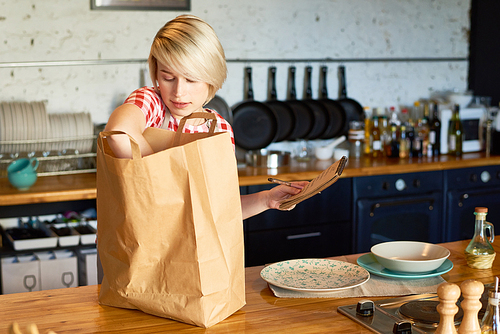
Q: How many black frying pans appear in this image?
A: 6